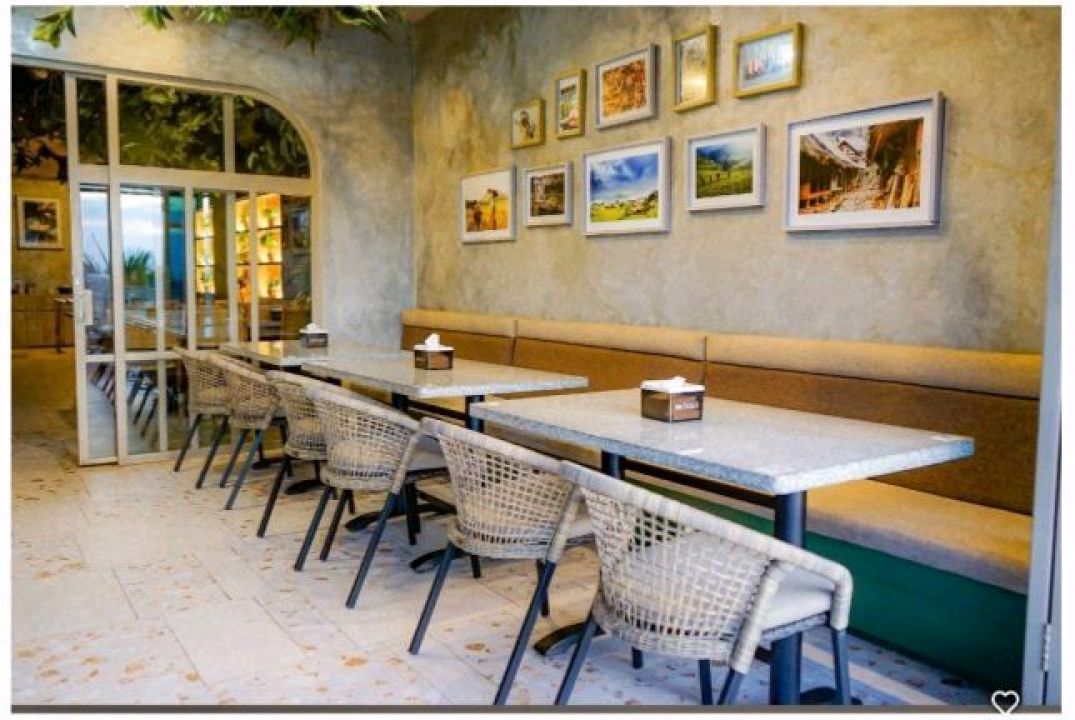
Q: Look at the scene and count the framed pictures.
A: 11